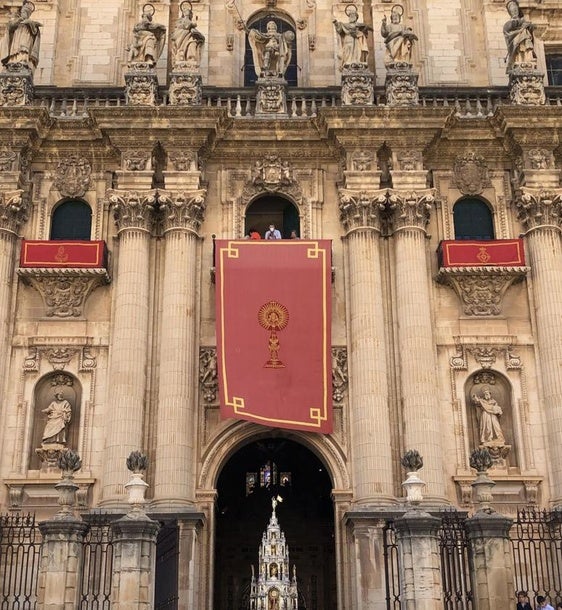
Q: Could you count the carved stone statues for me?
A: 9